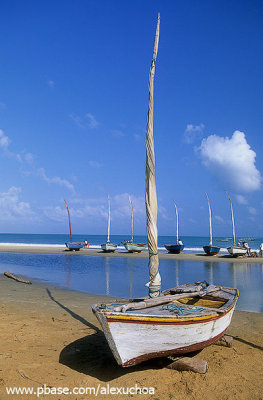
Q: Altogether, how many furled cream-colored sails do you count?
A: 6